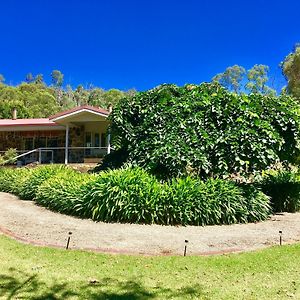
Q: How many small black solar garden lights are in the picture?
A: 3